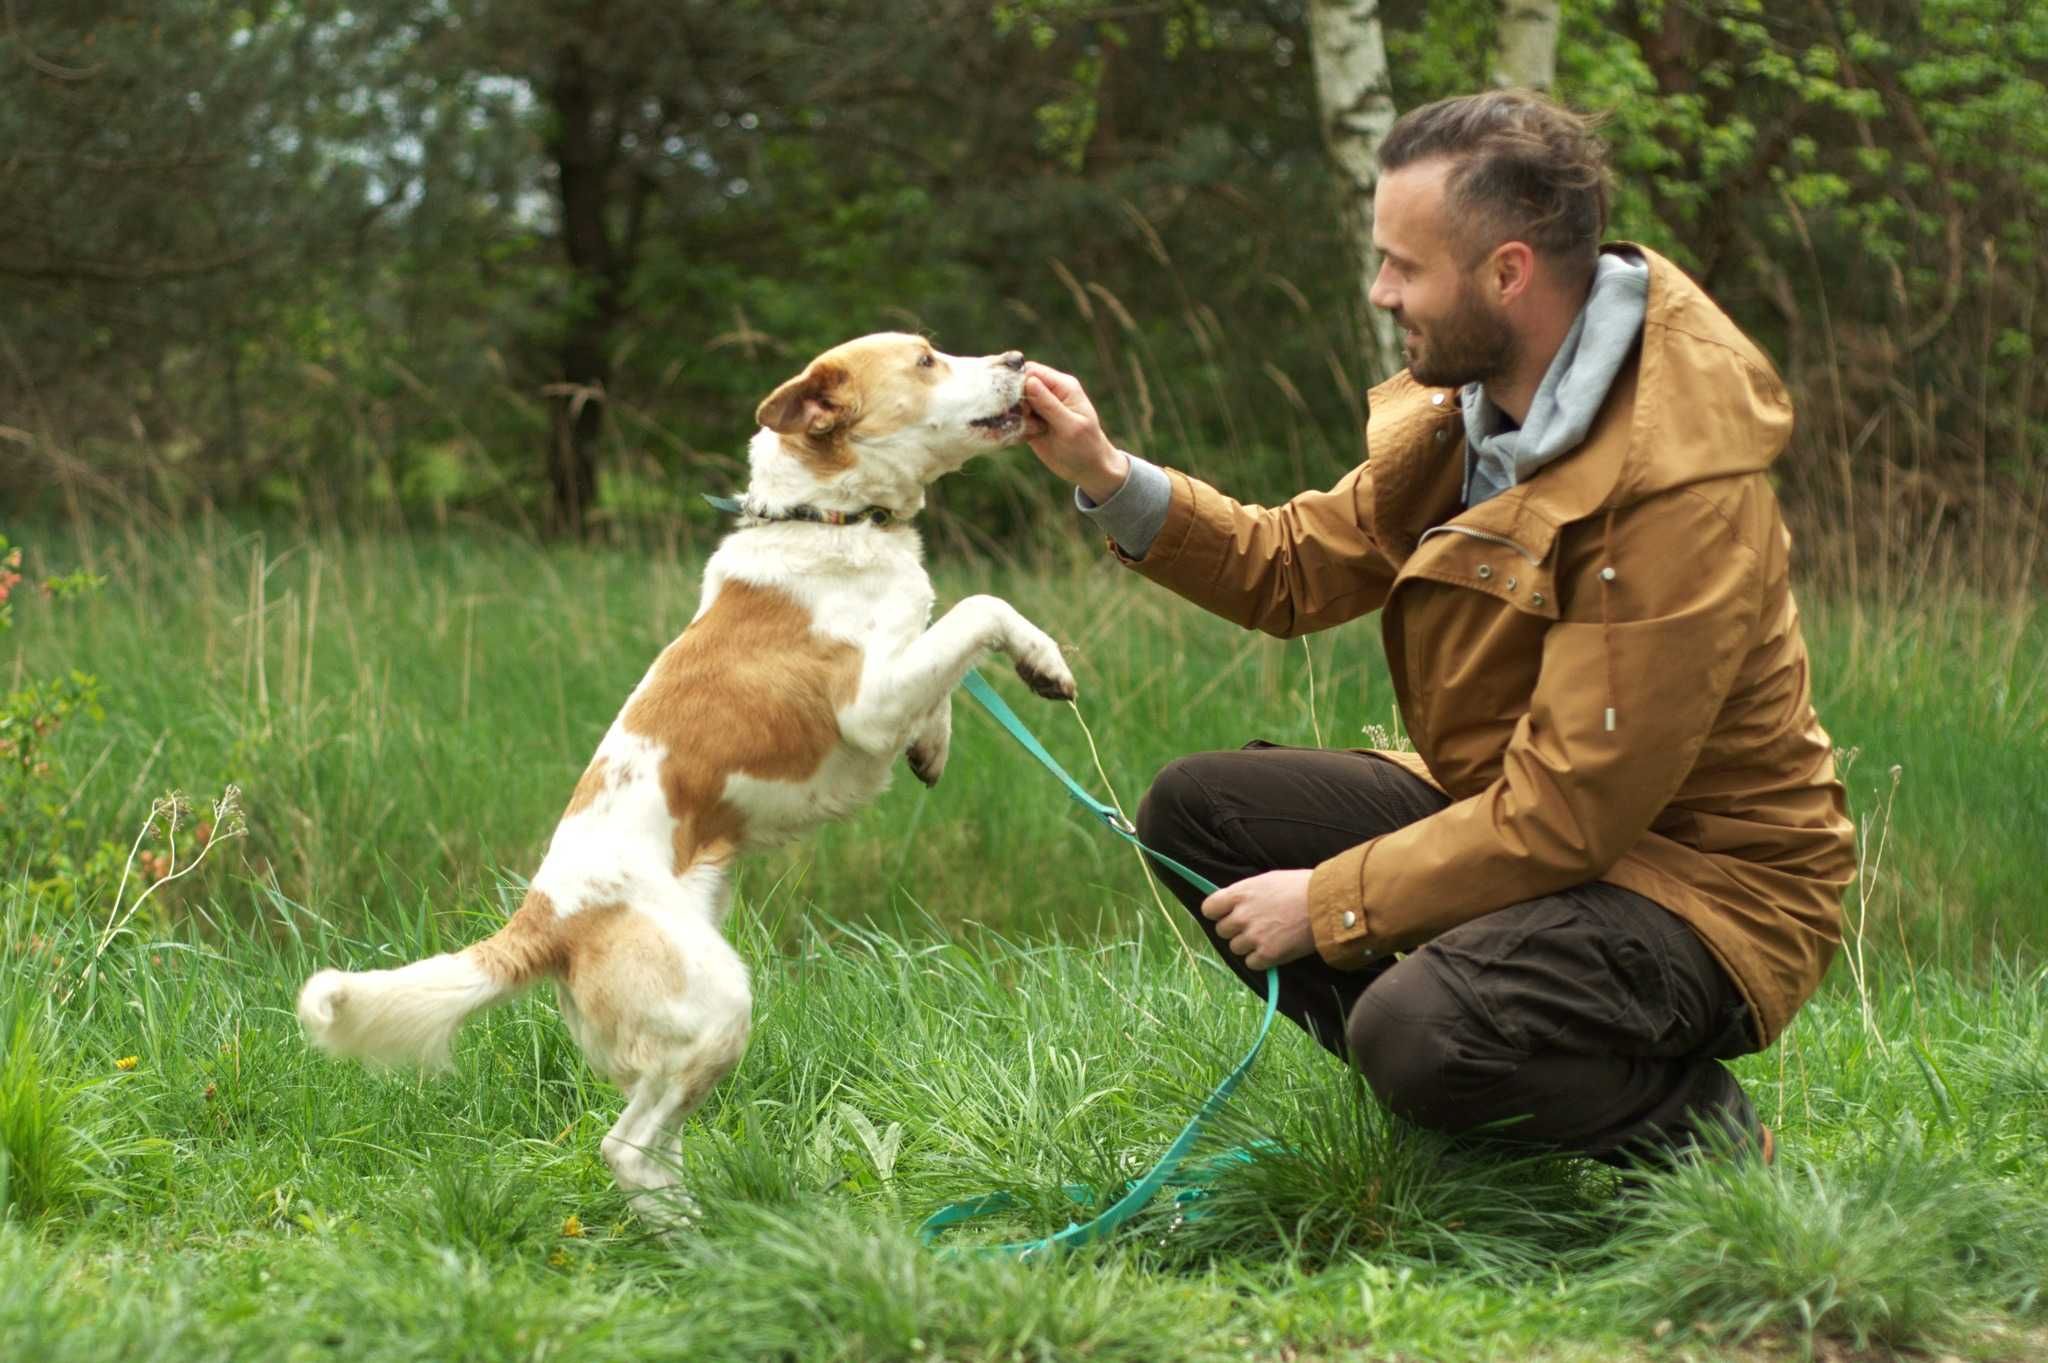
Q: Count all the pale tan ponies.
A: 0